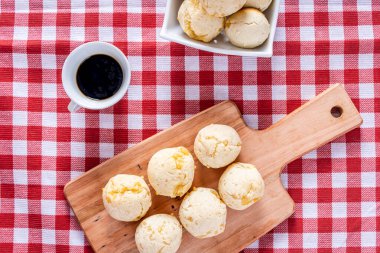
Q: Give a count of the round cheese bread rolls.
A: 10